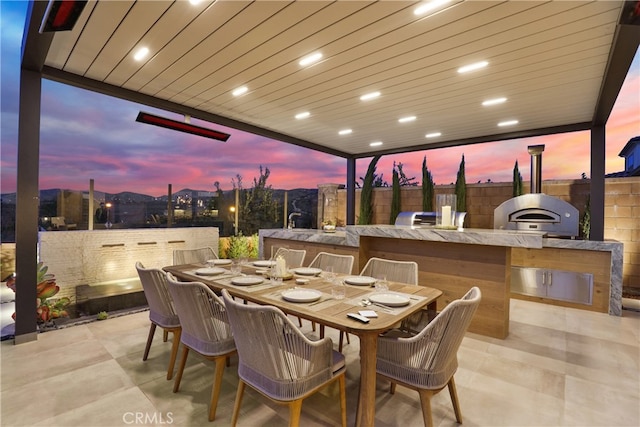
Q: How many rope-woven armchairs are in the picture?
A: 8